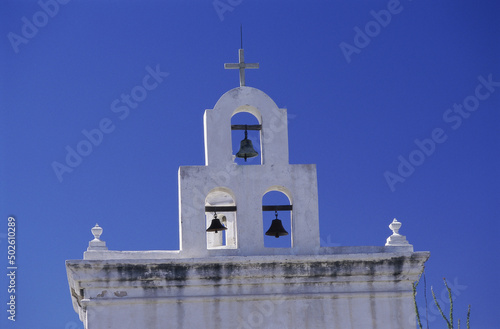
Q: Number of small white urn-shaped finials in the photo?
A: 2